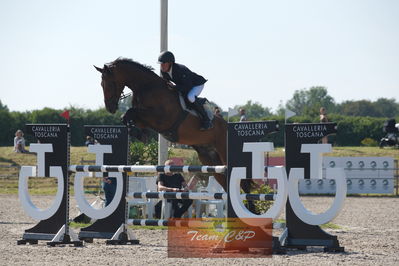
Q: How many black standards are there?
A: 4